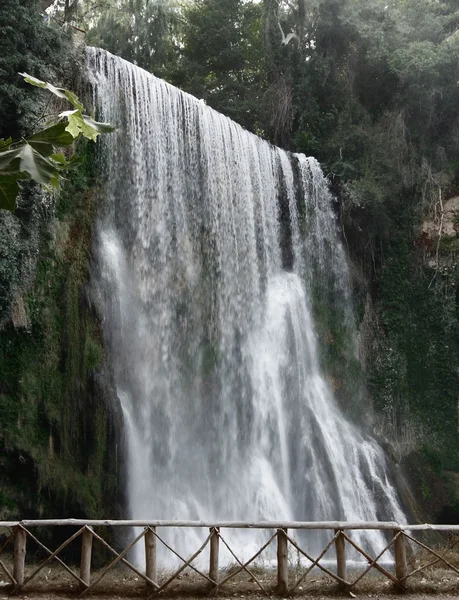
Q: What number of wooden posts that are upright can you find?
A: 7